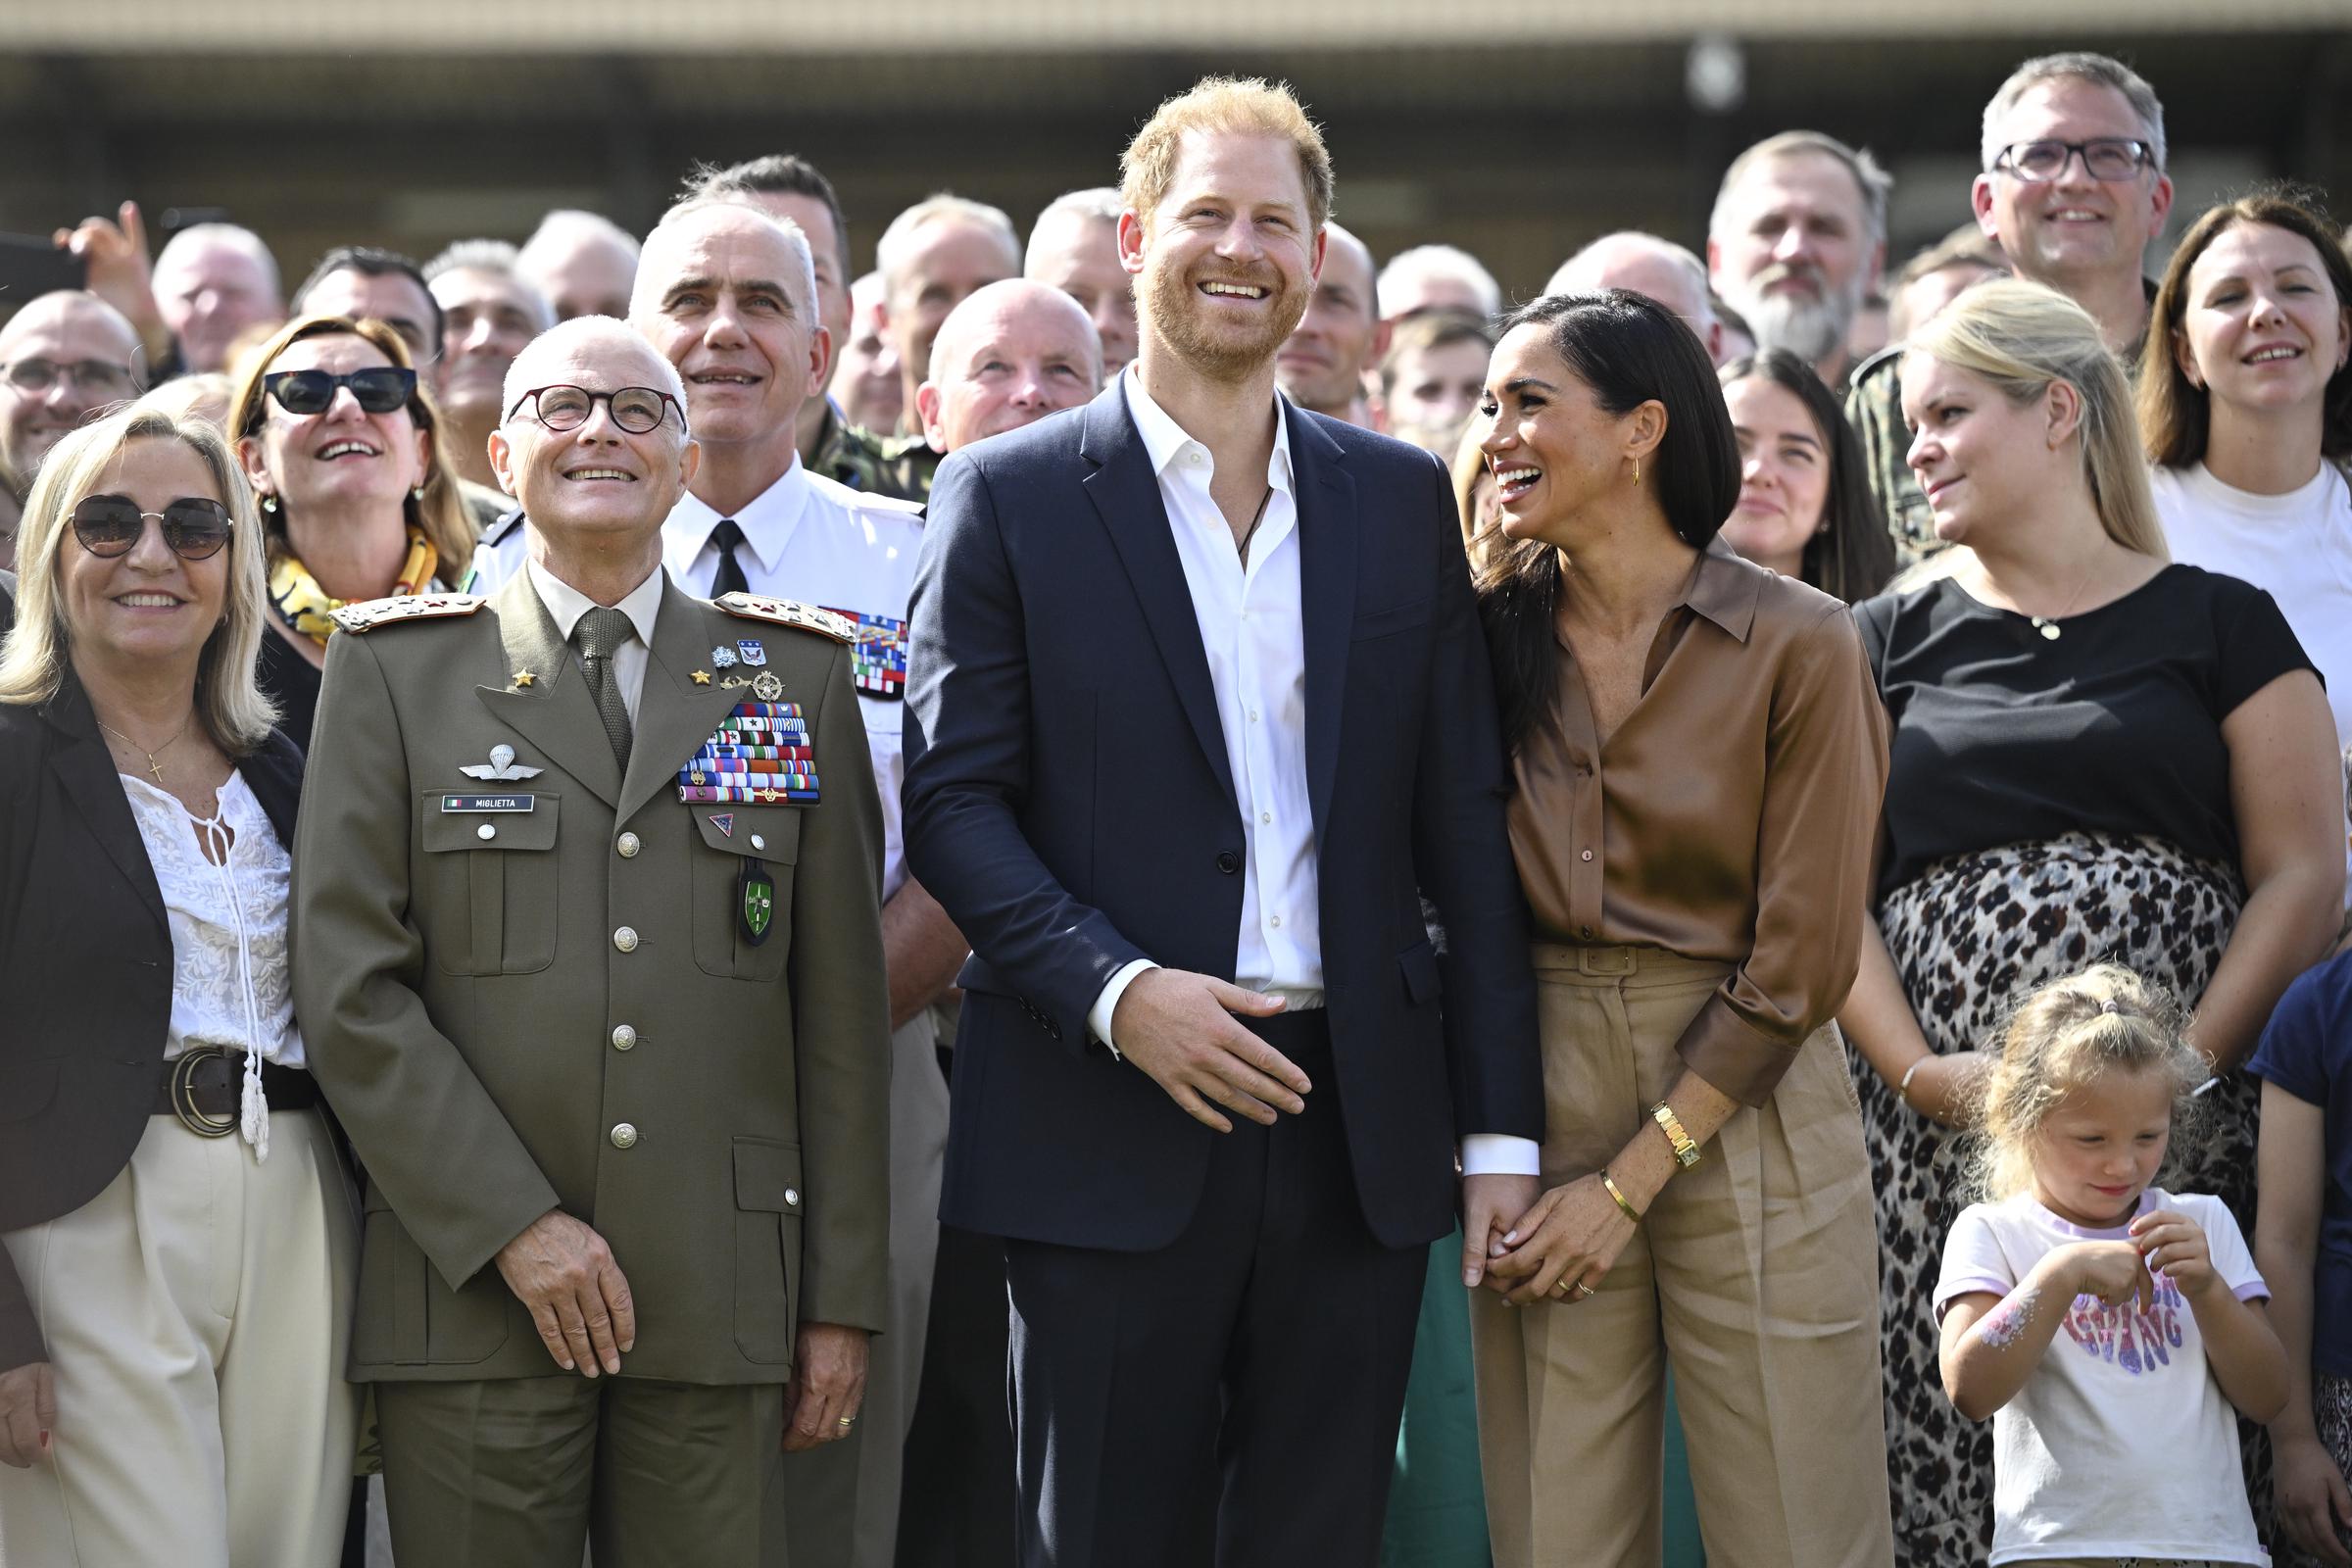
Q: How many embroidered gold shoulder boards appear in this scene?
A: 2